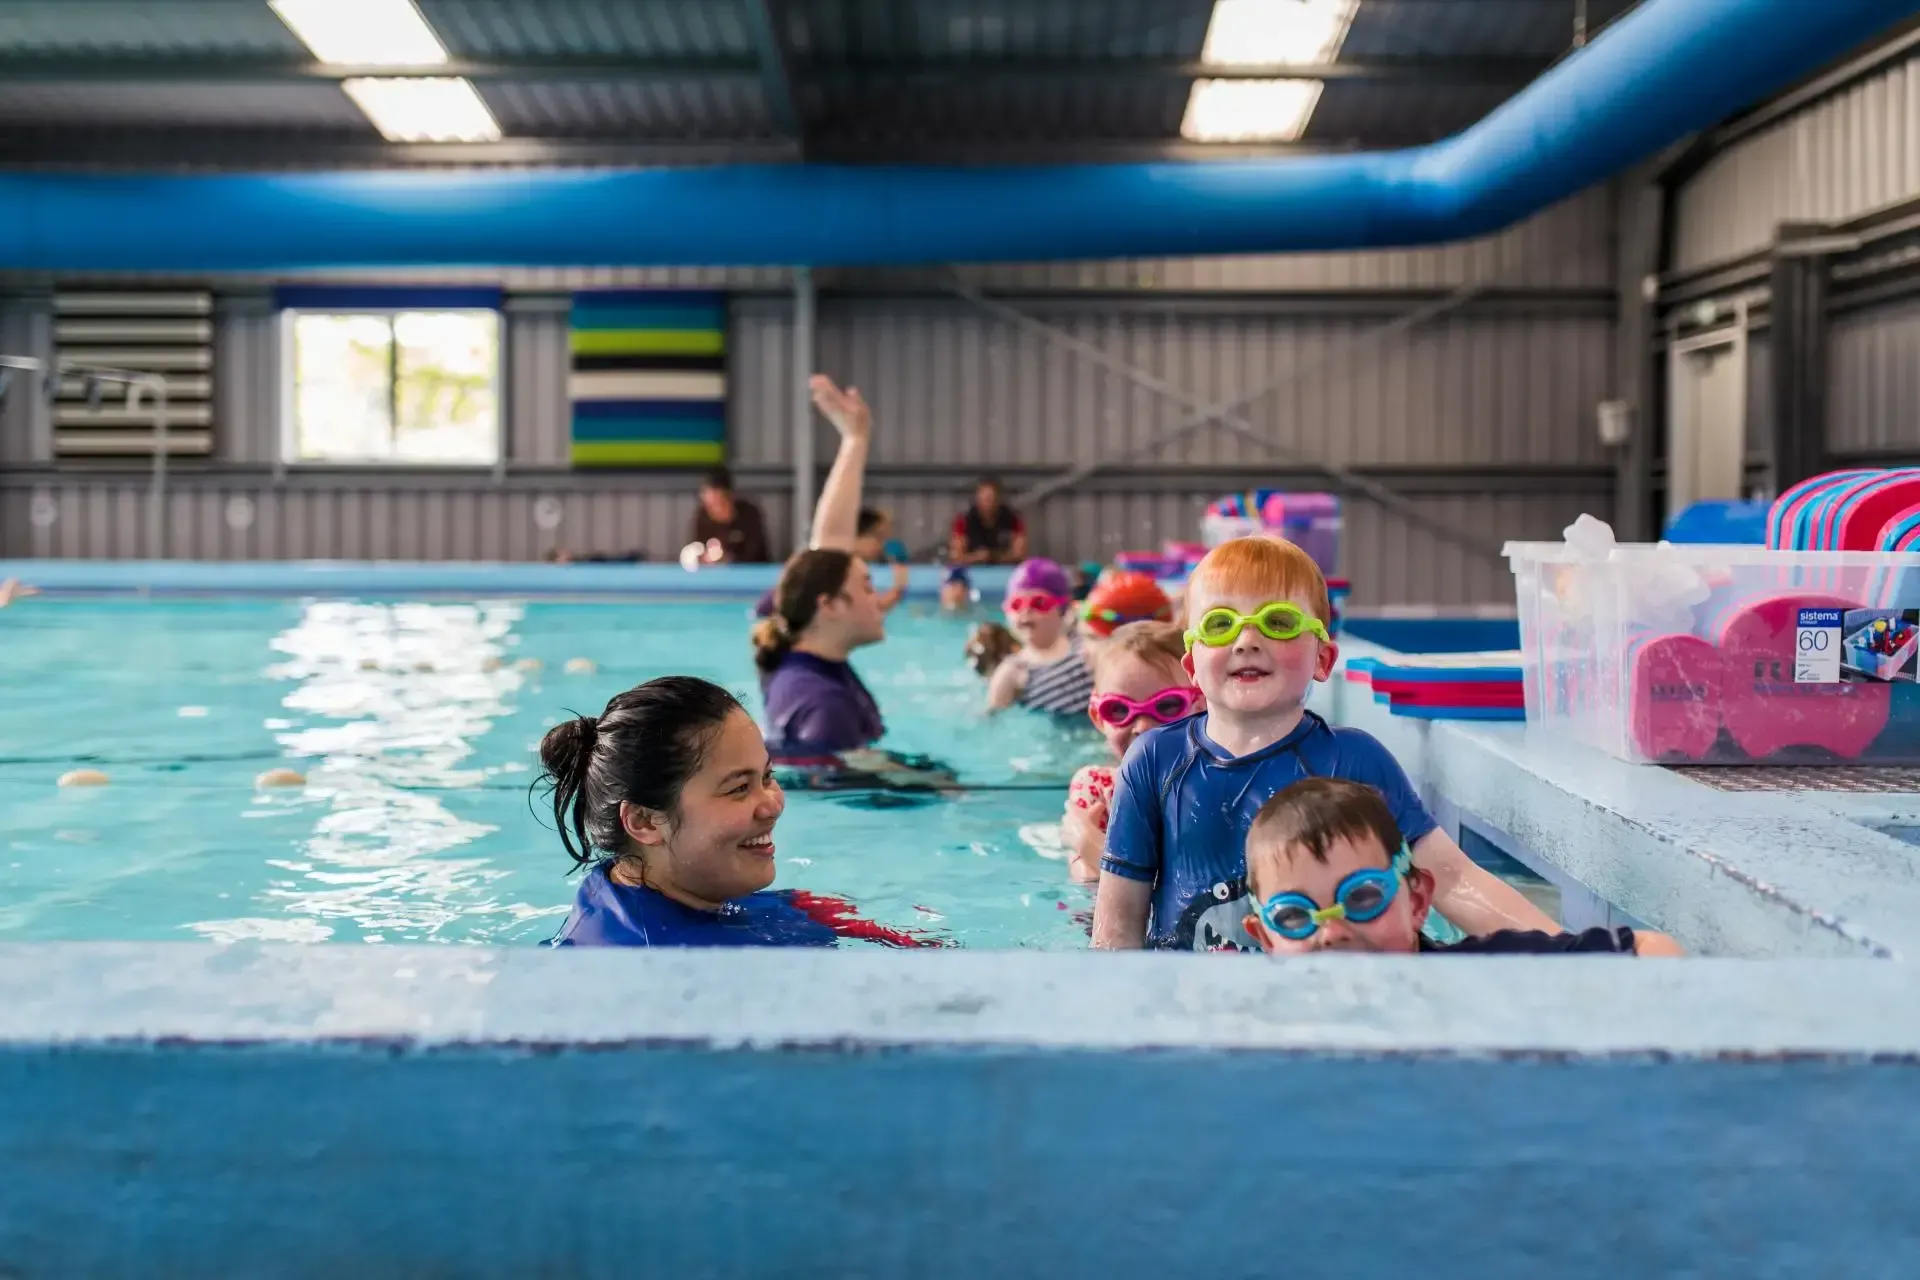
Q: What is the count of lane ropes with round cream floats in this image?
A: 2